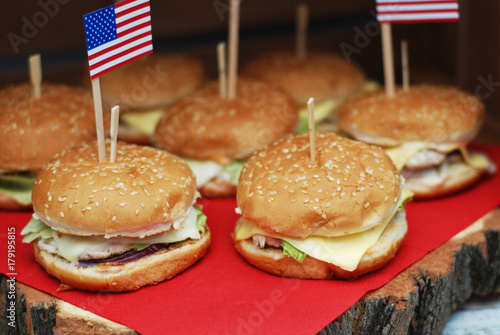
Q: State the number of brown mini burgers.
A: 7